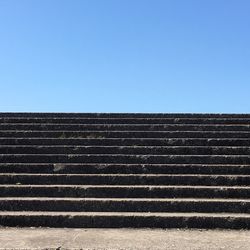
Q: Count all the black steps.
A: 12